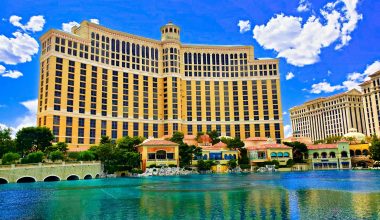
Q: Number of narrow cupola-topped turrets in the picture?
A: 1